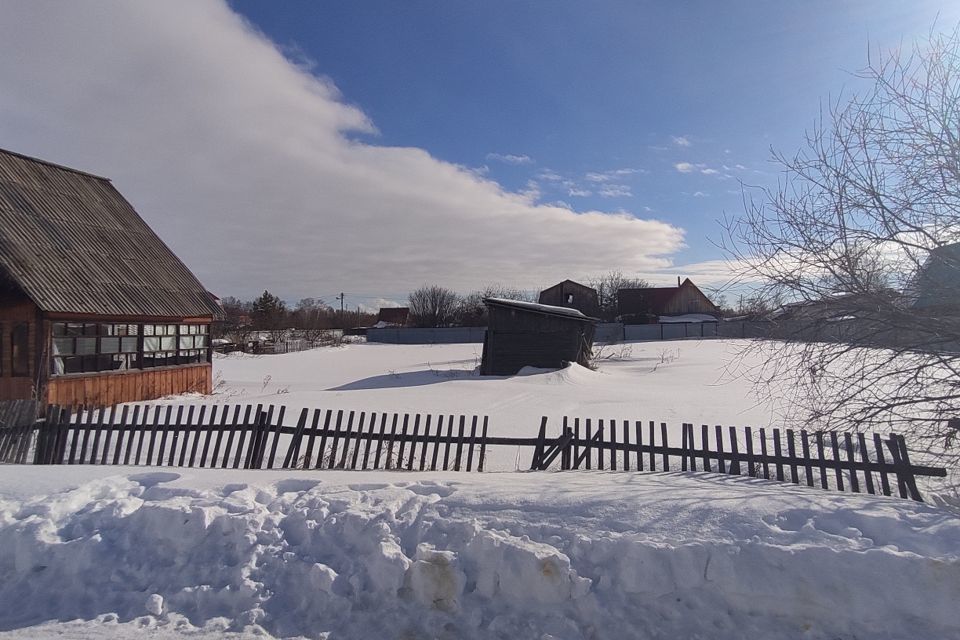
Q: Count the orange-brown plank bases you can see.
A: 1